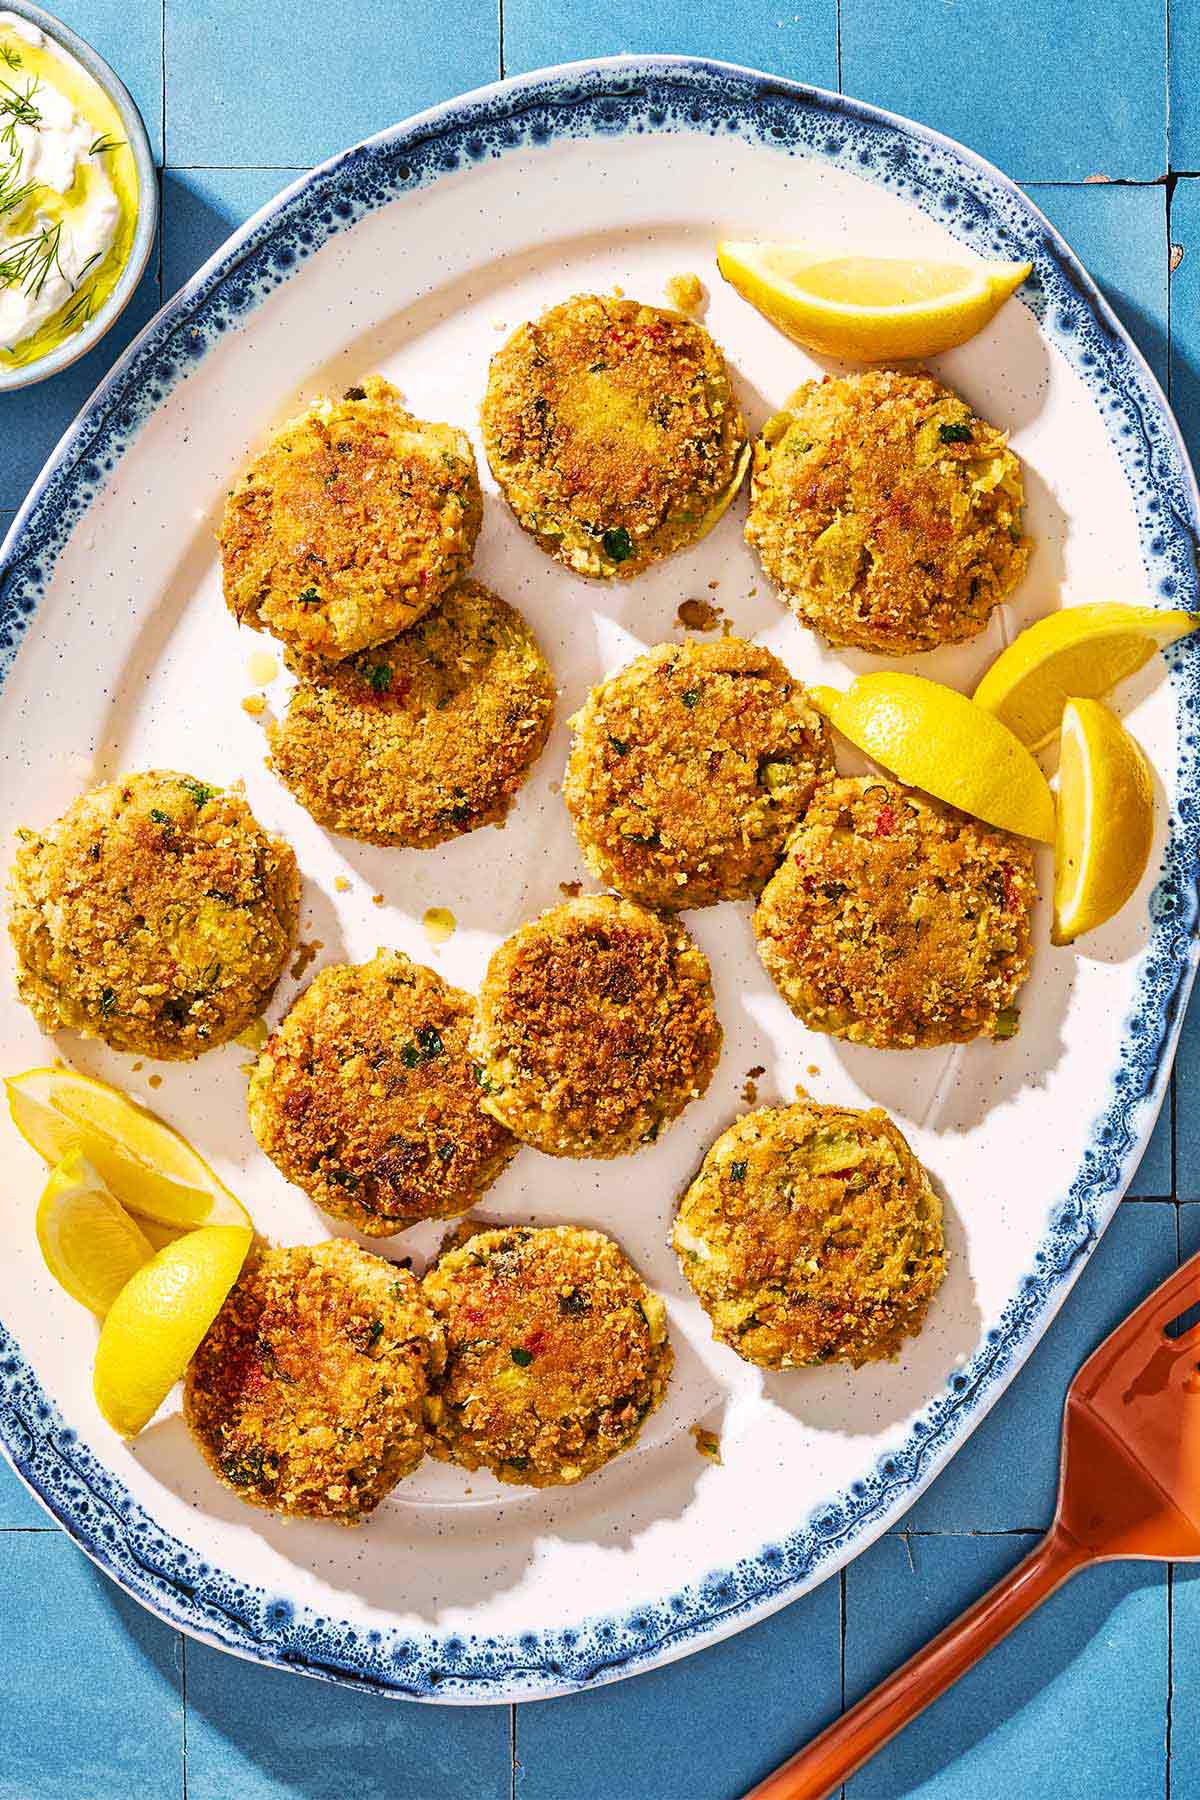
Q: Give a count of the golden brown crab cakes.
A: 12